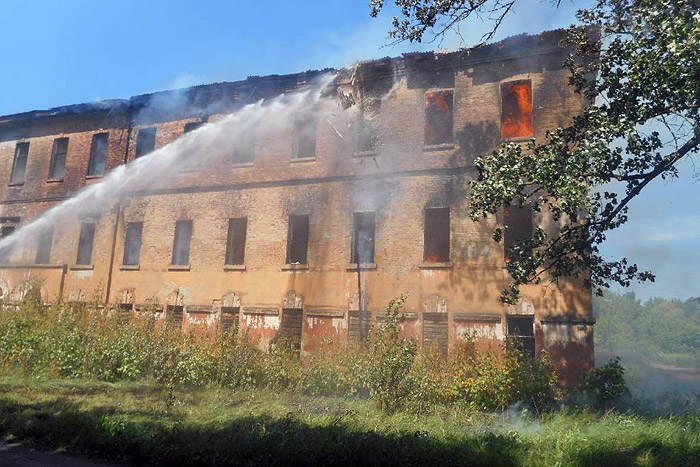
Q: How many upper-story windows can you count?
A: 10